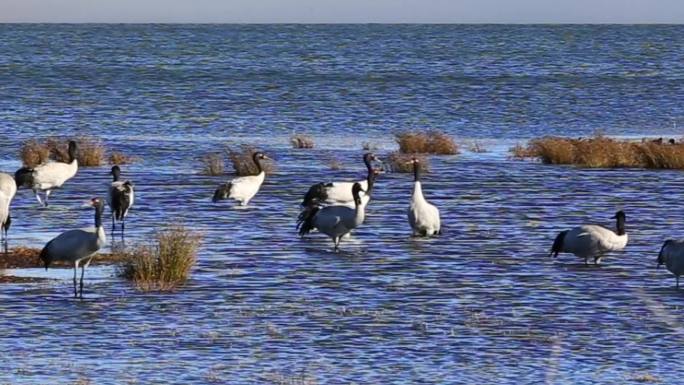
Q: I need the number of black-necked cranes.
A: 11